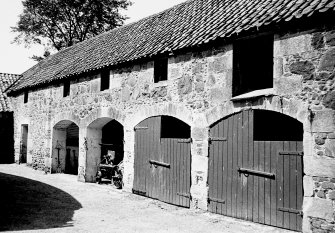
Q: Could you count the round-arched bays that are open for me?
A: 2